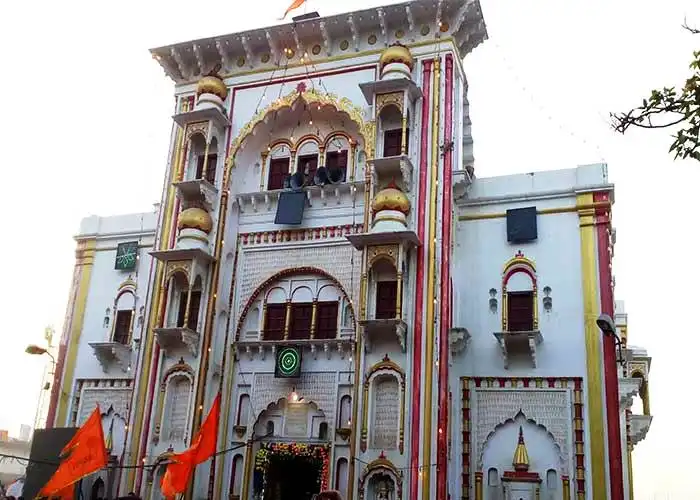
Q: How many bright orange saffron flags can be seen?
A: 3